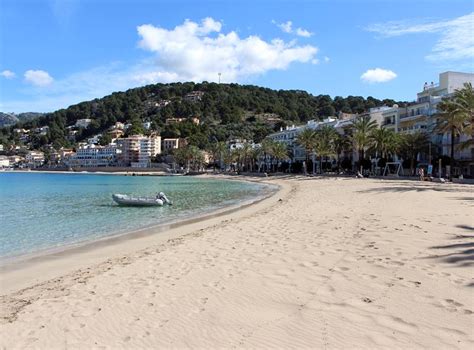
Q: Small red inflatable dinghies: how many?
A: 0